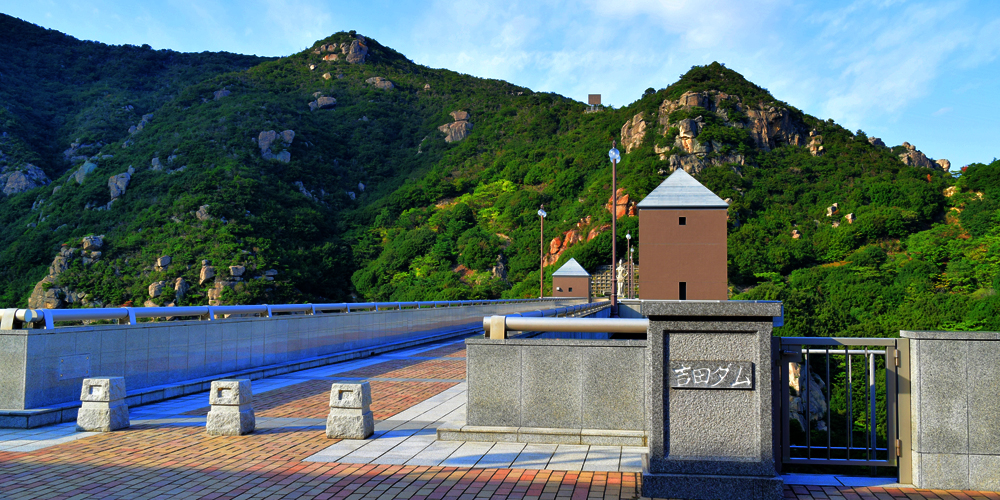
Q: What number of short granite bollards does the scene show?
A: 3